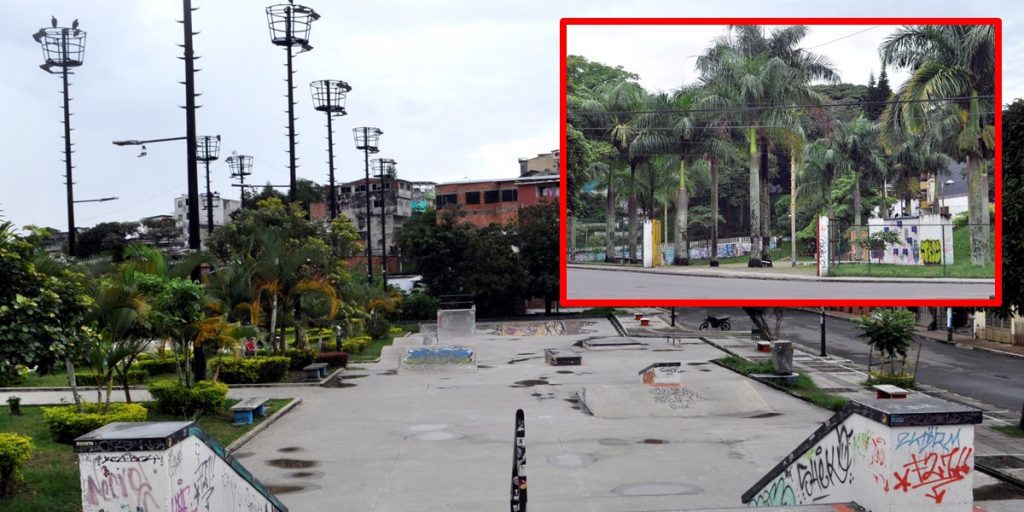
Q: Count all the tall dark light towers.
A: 8